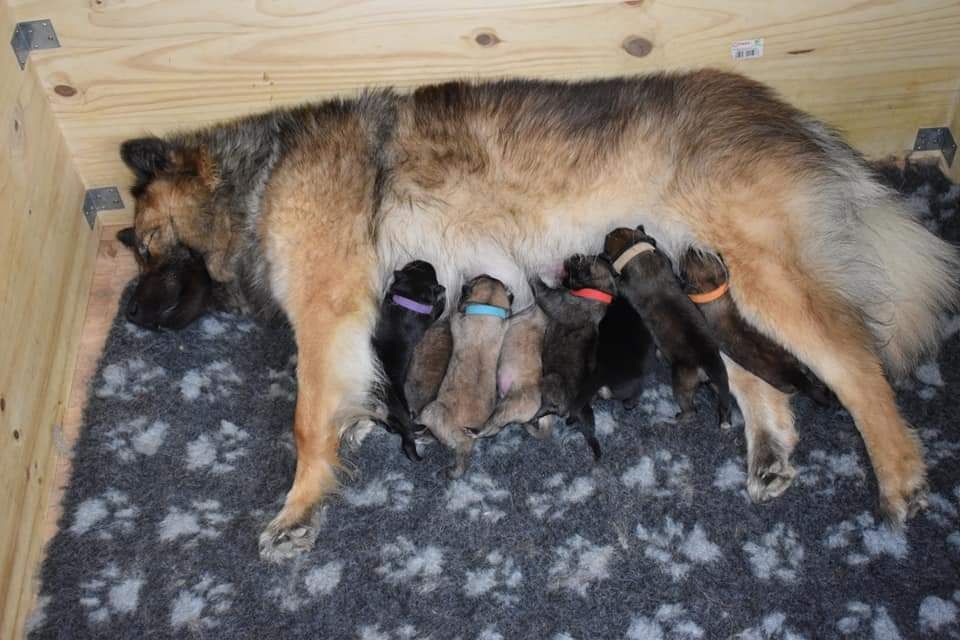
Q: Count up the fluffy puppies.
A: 8